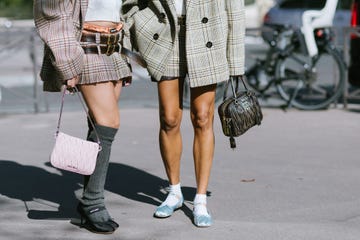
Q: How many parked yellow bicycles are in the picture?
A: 0